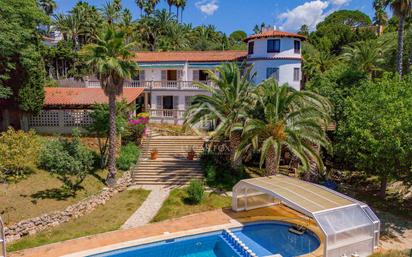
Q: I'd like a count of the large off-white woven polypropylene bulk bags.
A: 0